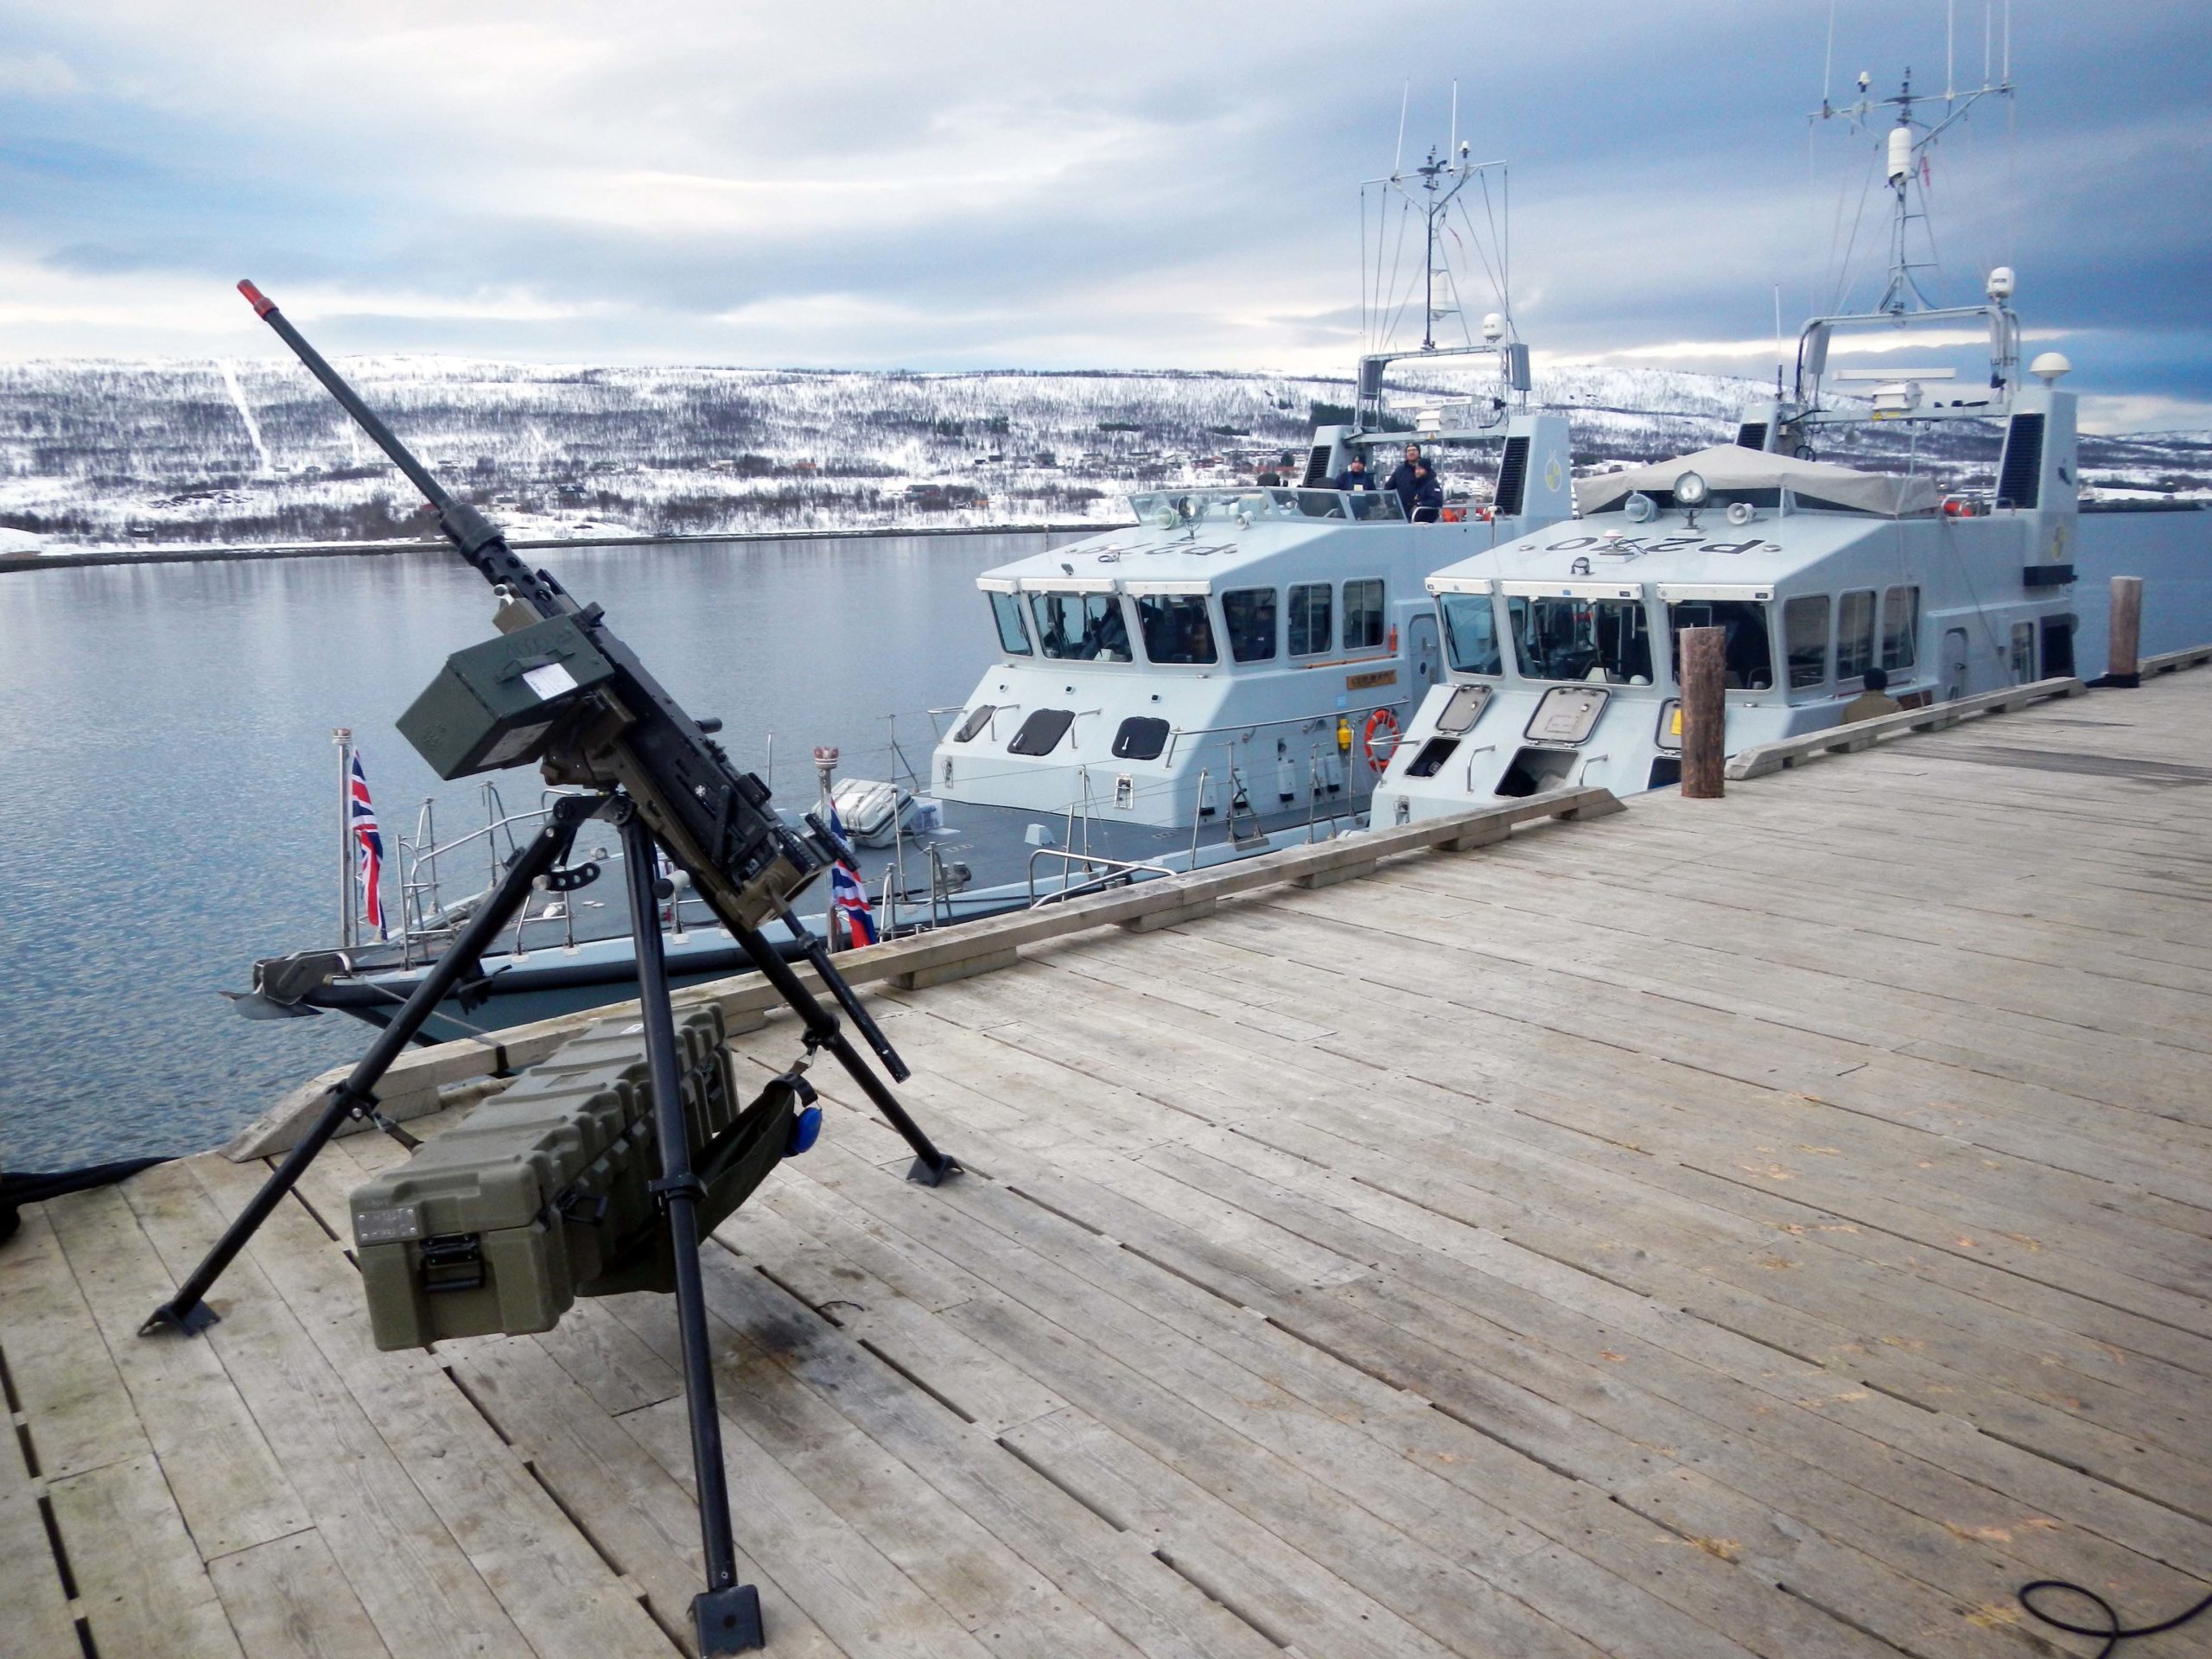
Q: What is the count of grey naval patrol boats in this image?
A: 2